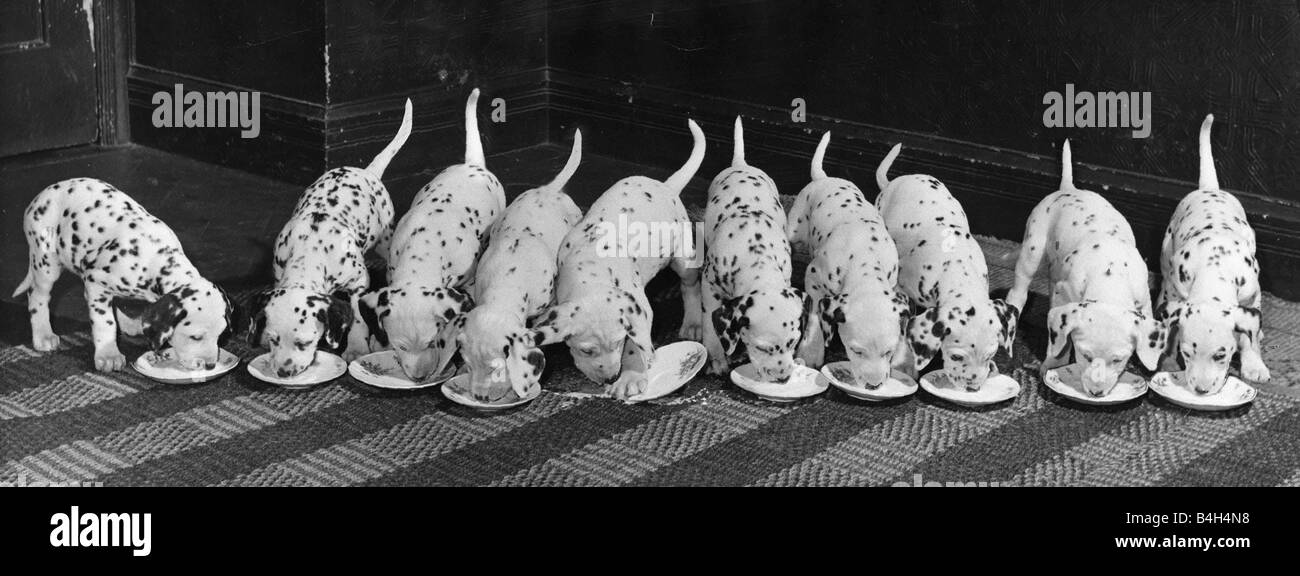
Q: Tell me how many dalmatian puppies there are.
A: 10